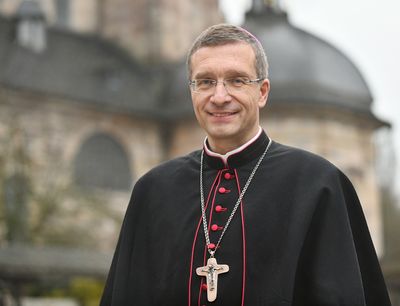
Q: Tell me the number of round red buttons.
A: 6